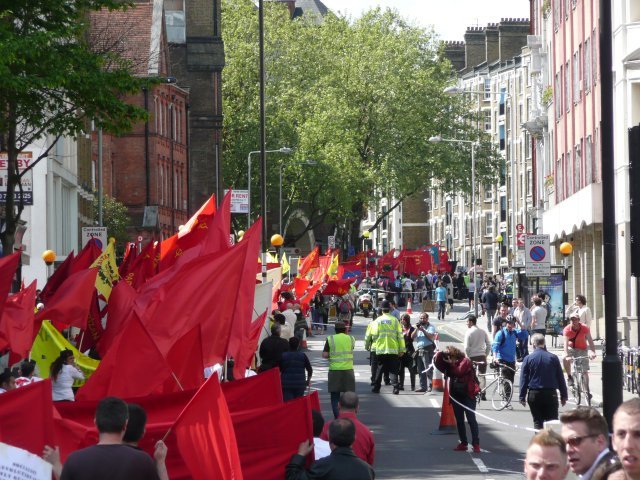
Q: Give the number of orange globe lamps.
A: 3